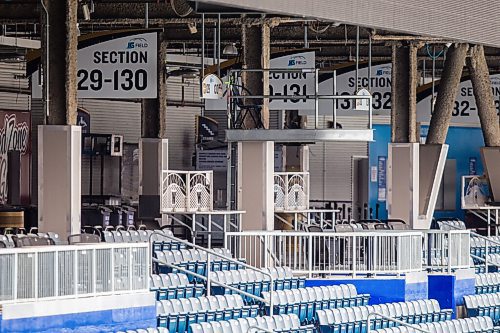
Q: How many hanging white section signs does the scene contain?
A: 4